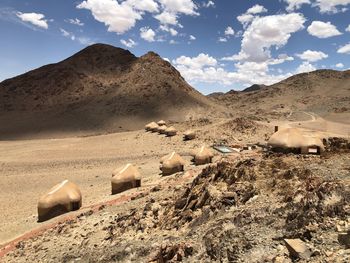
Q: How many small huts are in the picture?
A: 9